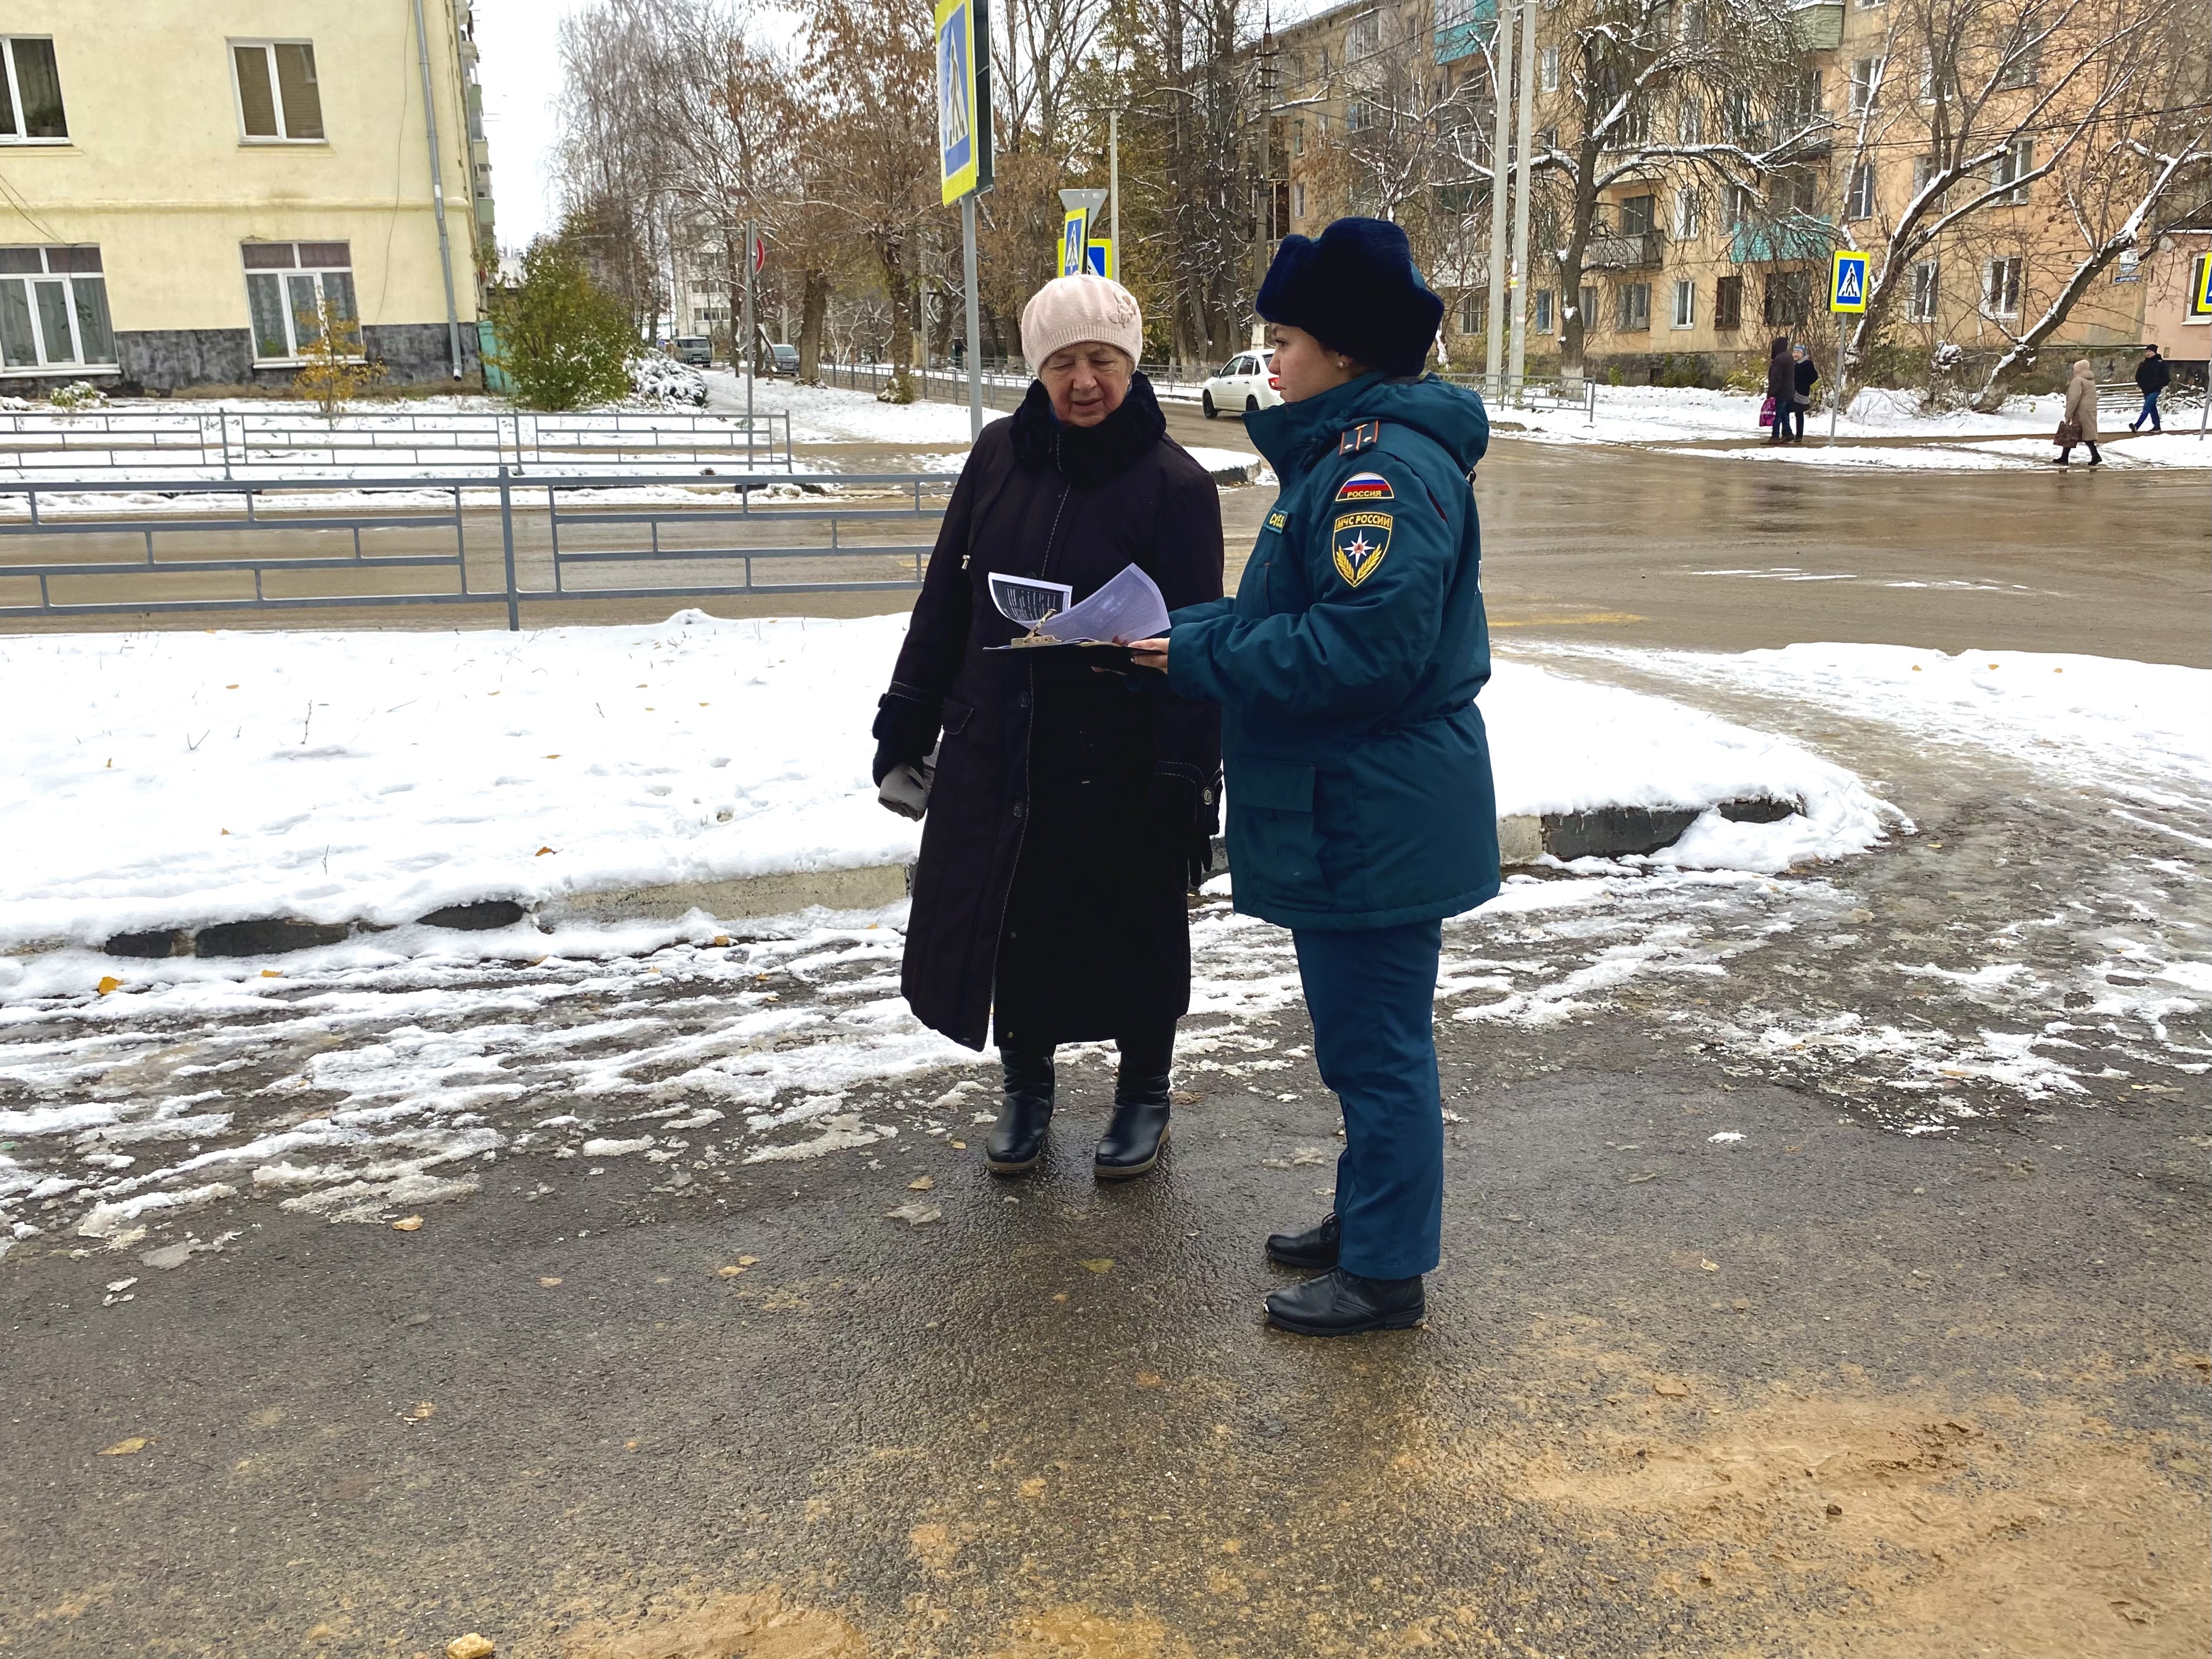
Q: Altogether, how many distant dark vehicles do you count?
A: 2